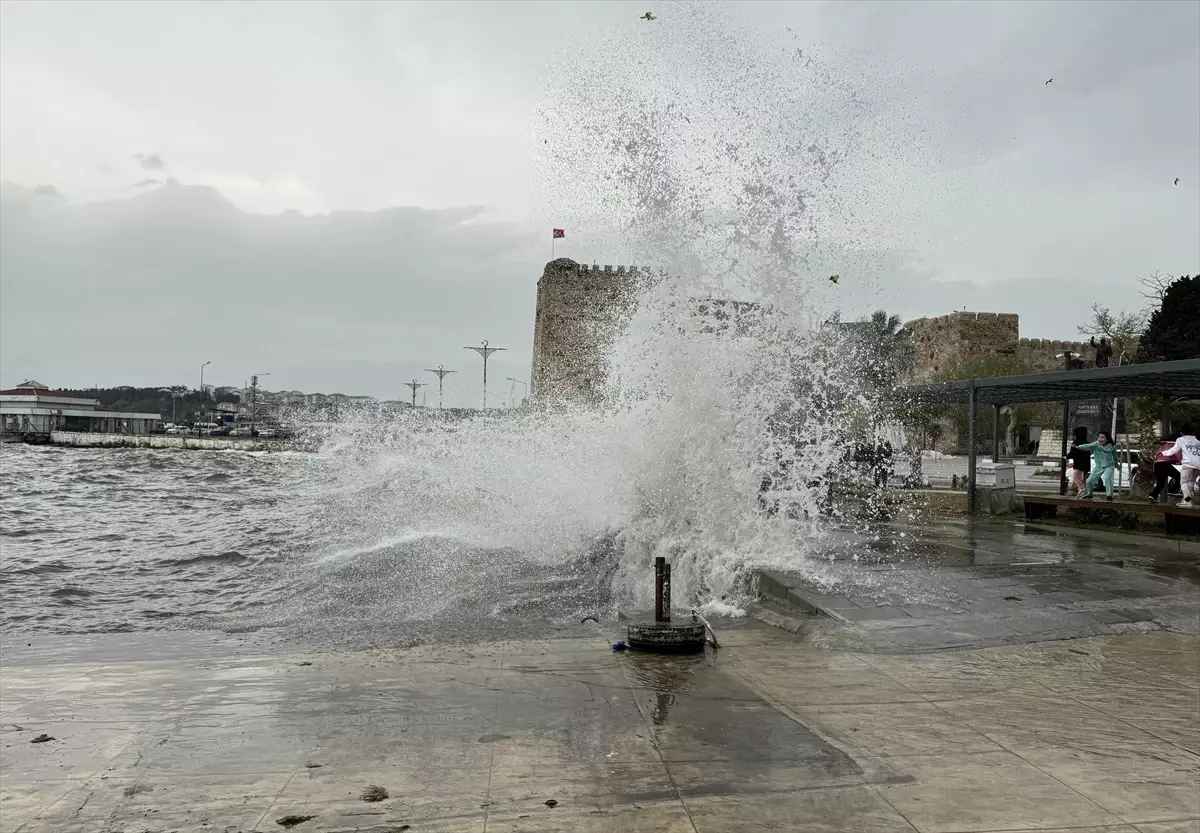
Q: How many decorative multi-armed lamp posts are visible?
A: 3